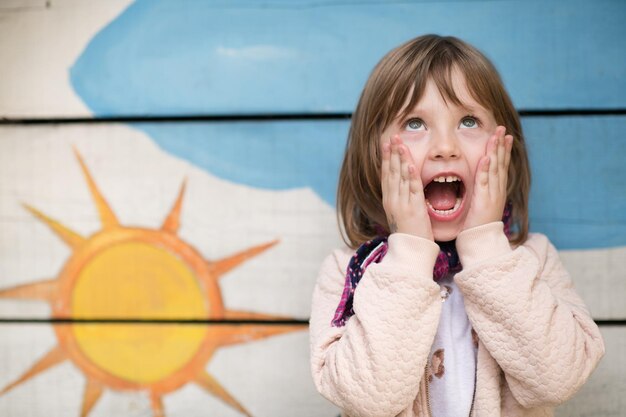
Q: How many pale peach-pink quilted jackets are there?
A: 1